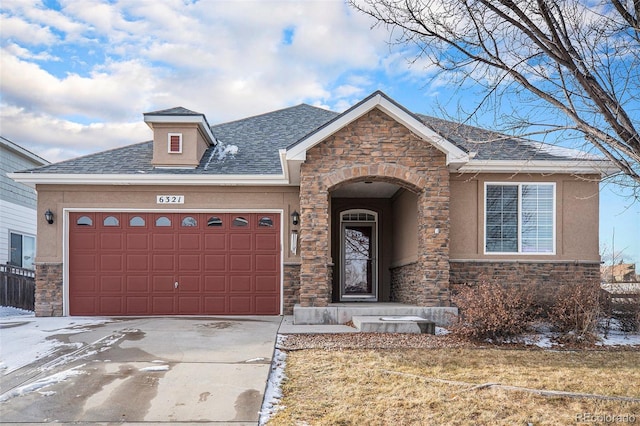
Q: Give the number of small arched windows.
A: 8